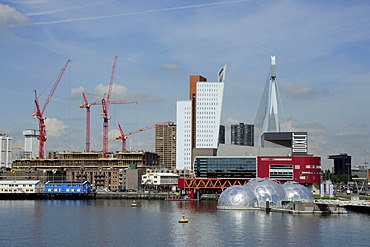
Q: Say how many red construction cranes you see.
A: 4